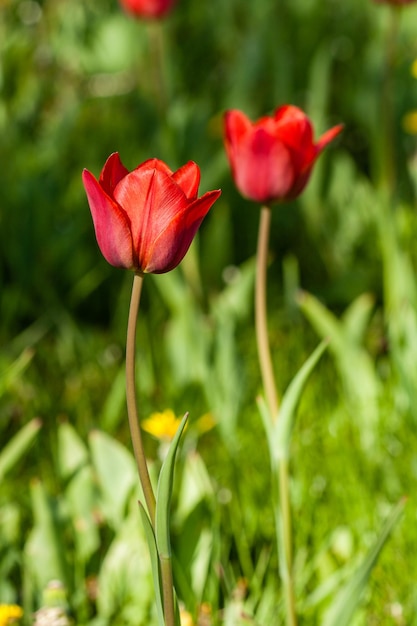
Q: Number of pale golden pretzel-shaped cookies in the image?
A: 0